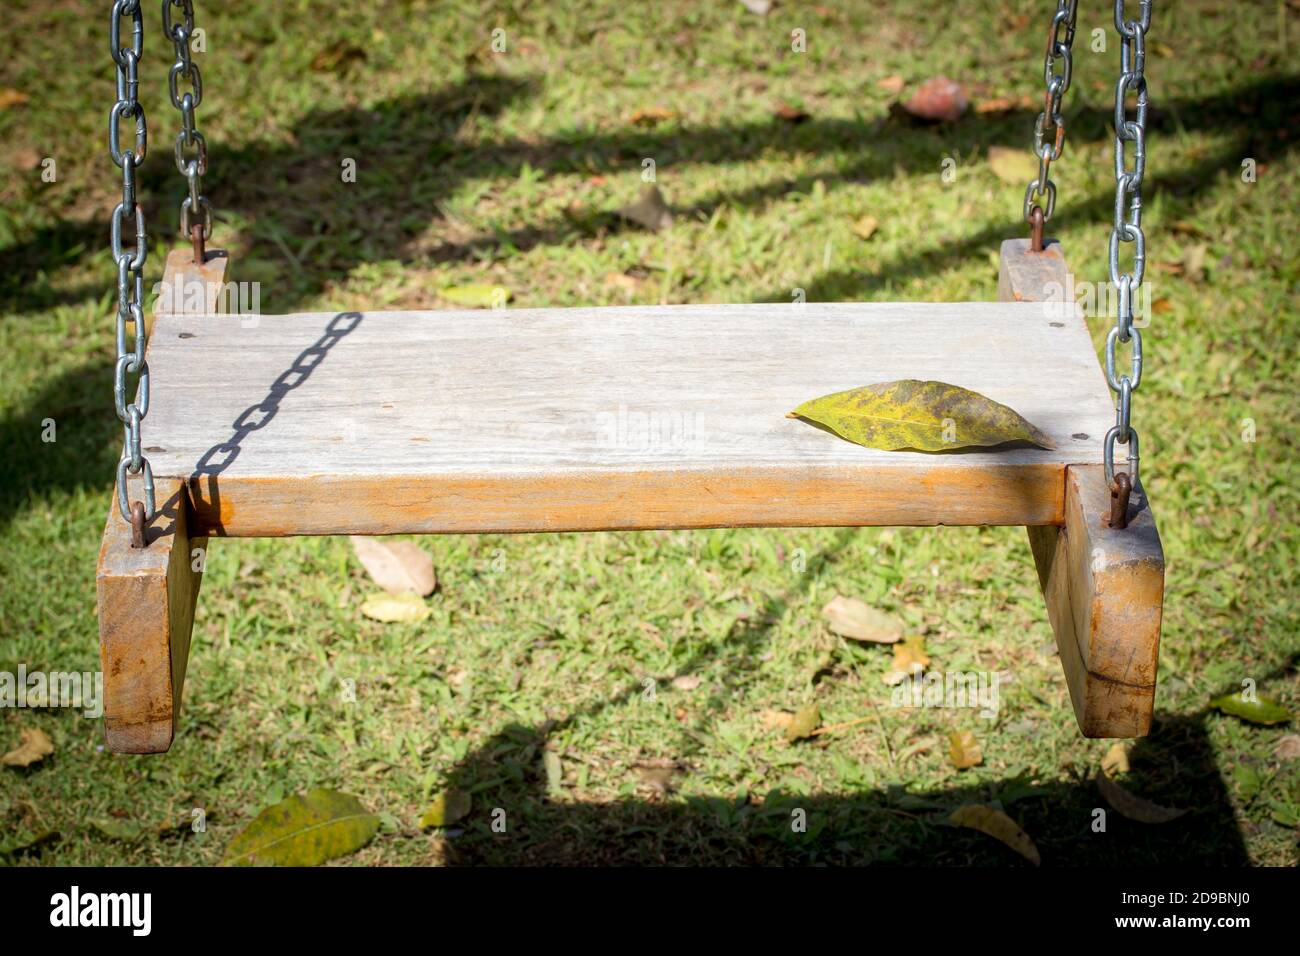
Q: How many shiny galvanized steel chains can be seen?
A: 4